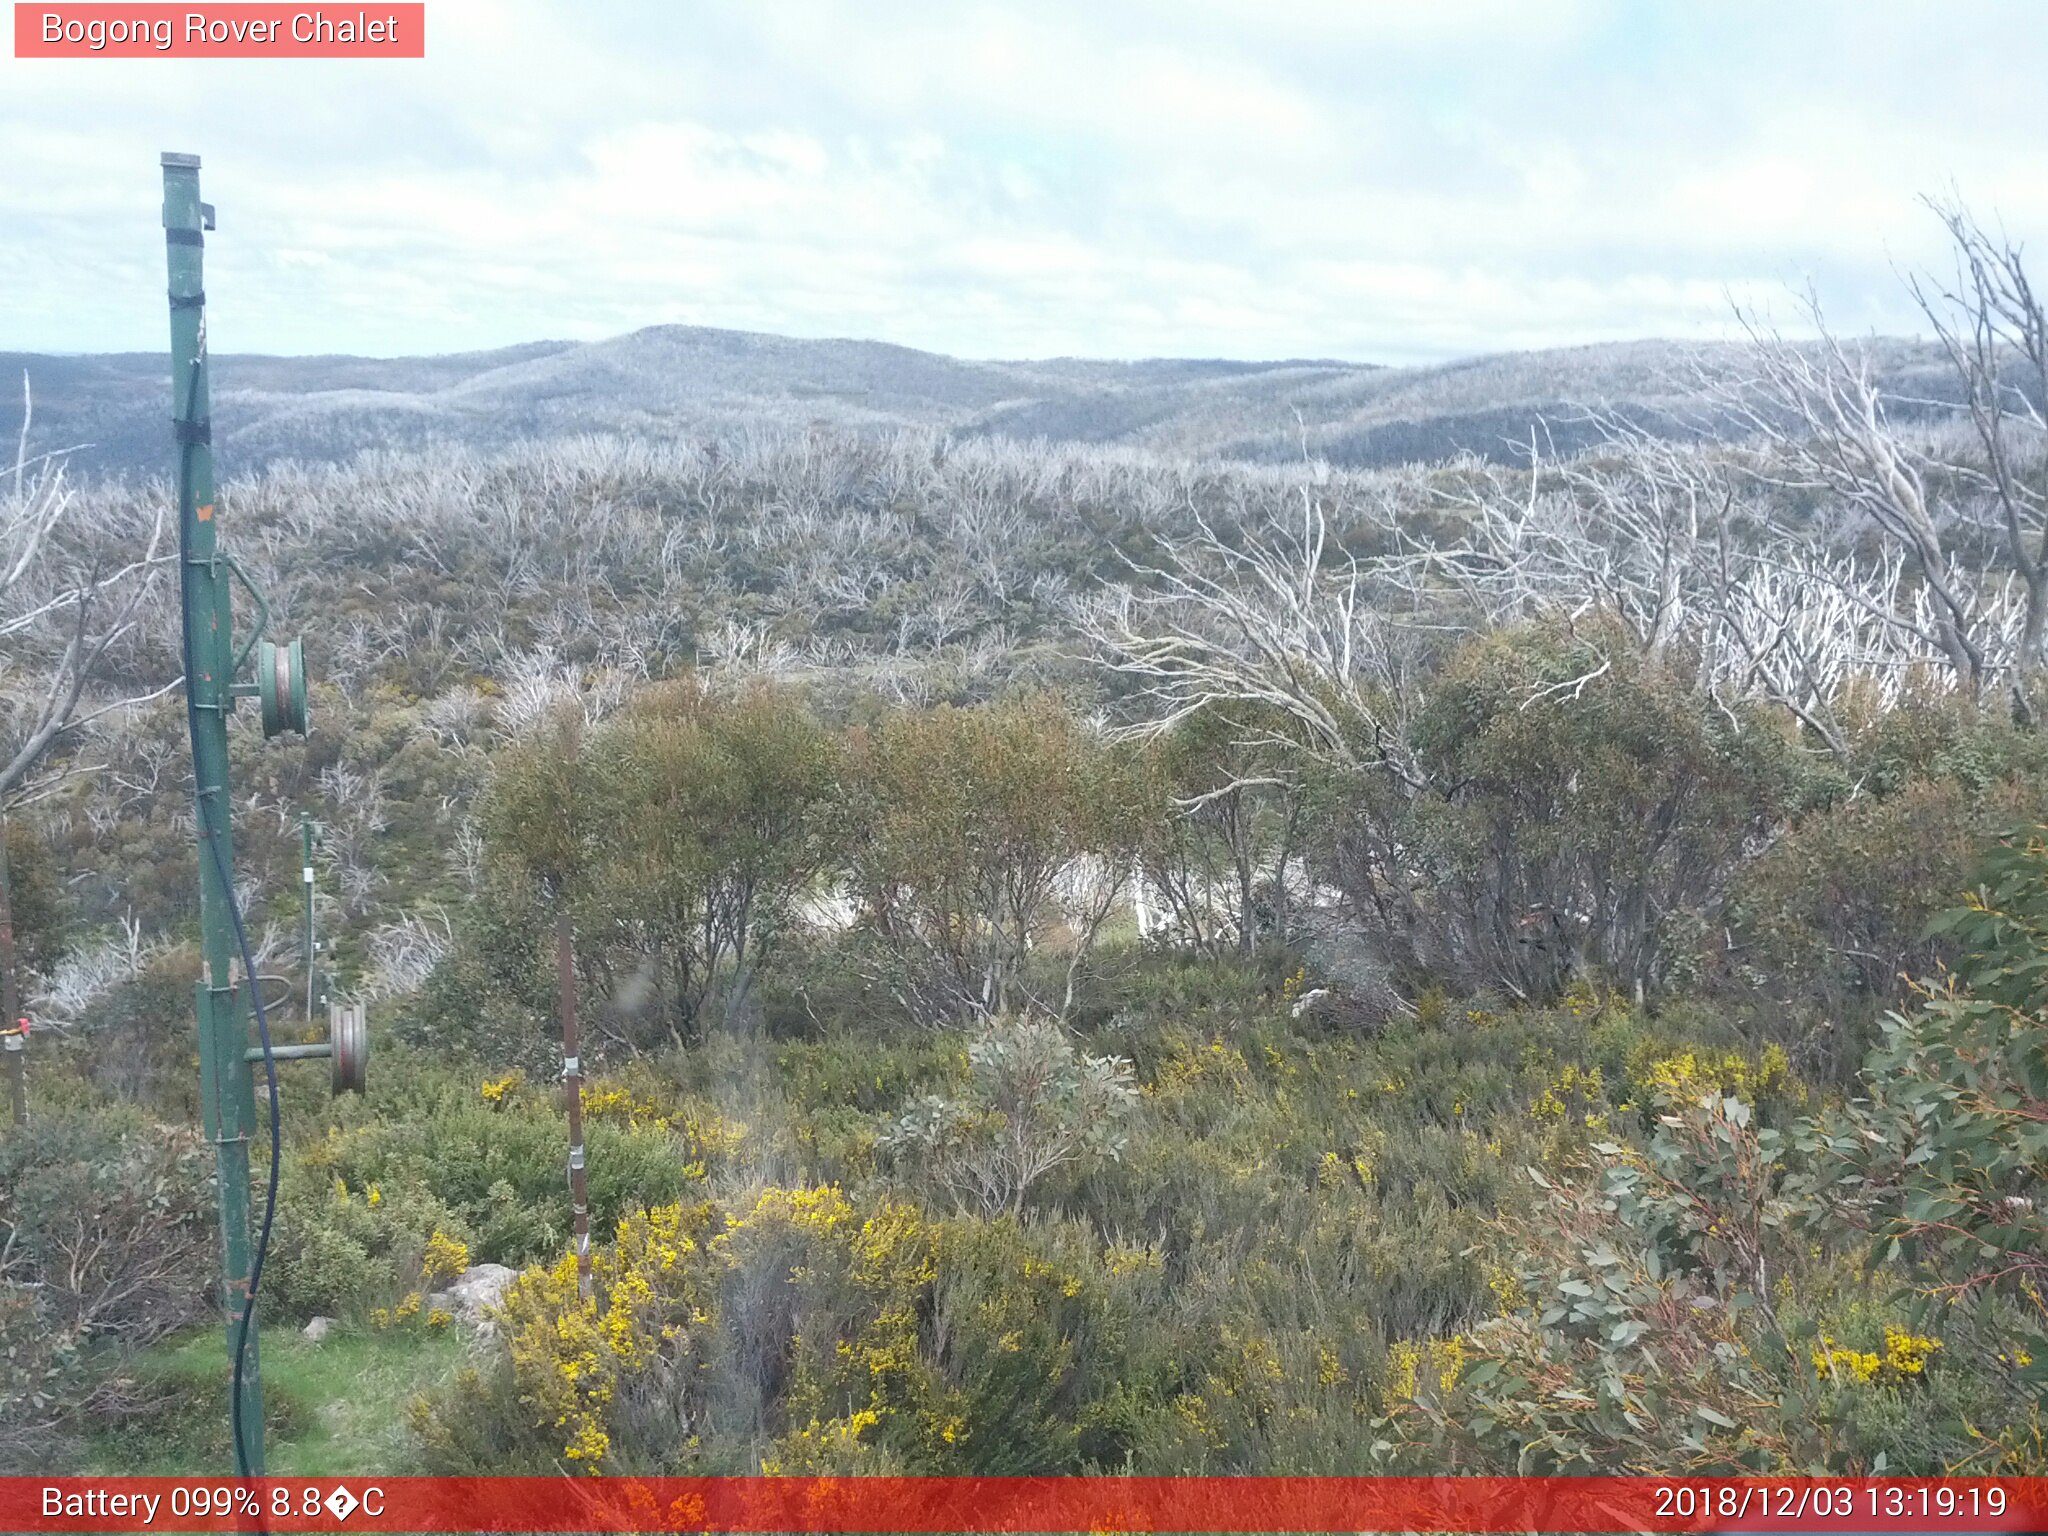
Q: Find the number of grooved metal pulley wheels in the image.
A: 2